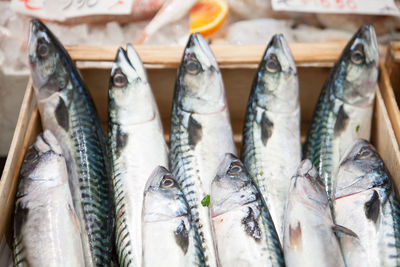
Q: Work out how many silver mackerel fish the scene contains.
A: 10